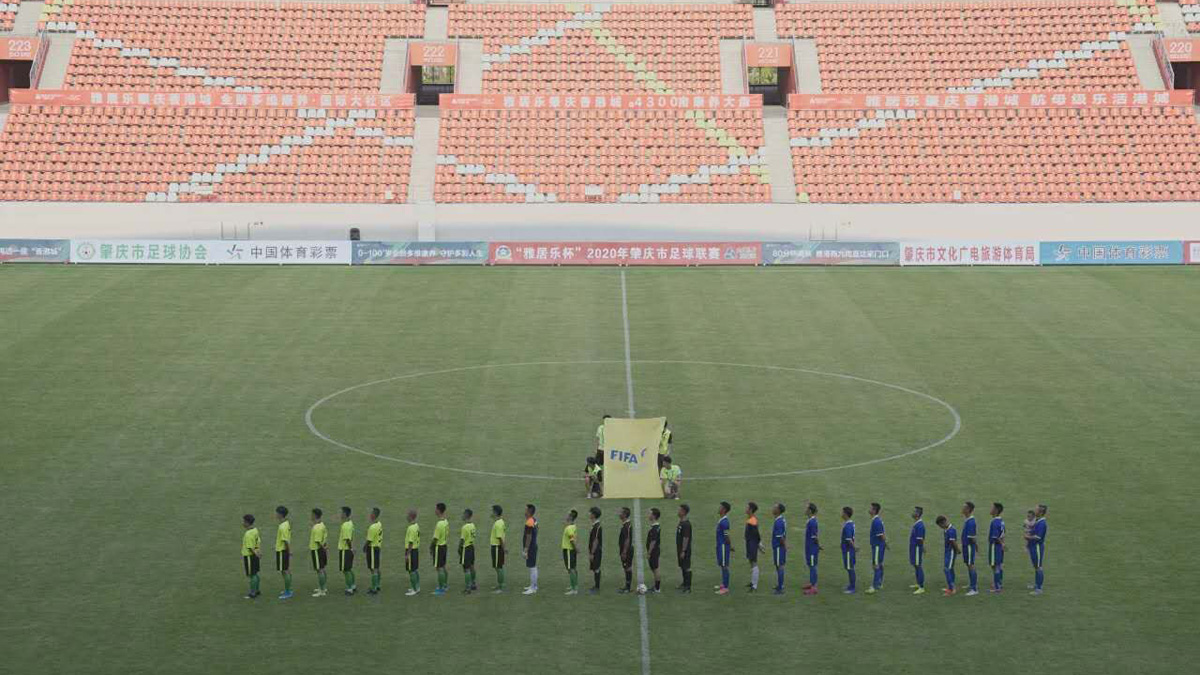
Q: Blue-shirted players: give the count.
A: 10